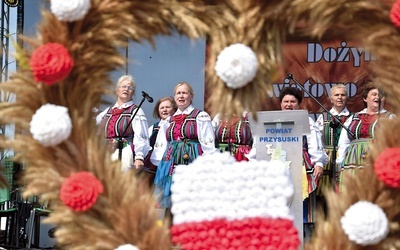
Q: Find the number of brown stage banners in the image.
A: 1